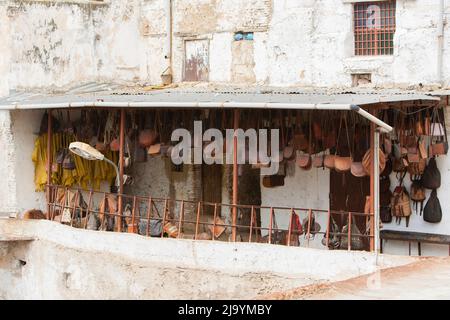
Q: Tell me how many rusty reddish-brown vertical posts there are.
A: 4